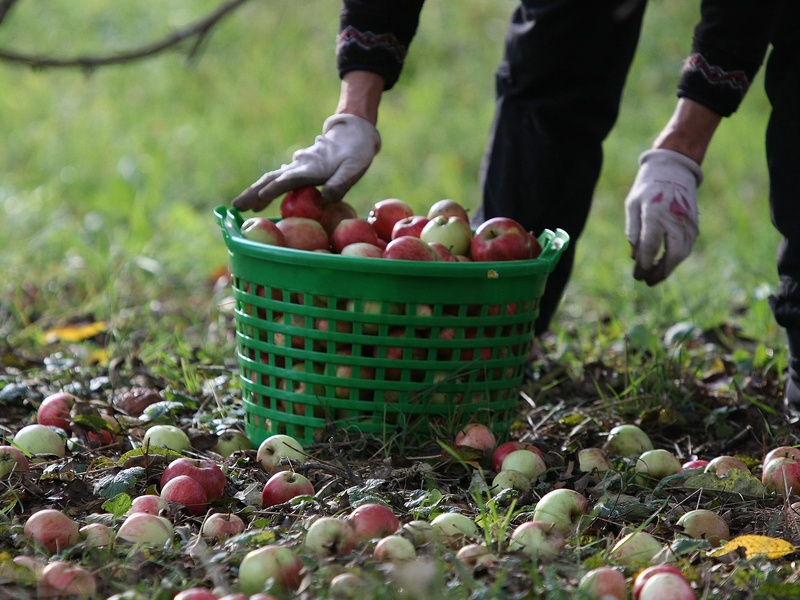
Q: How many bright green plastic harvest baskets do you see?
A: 1